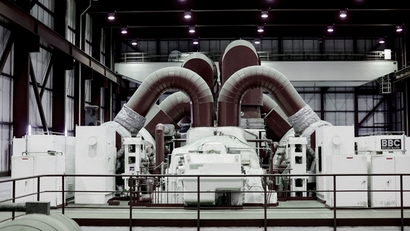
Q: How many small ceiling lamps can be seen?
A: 13